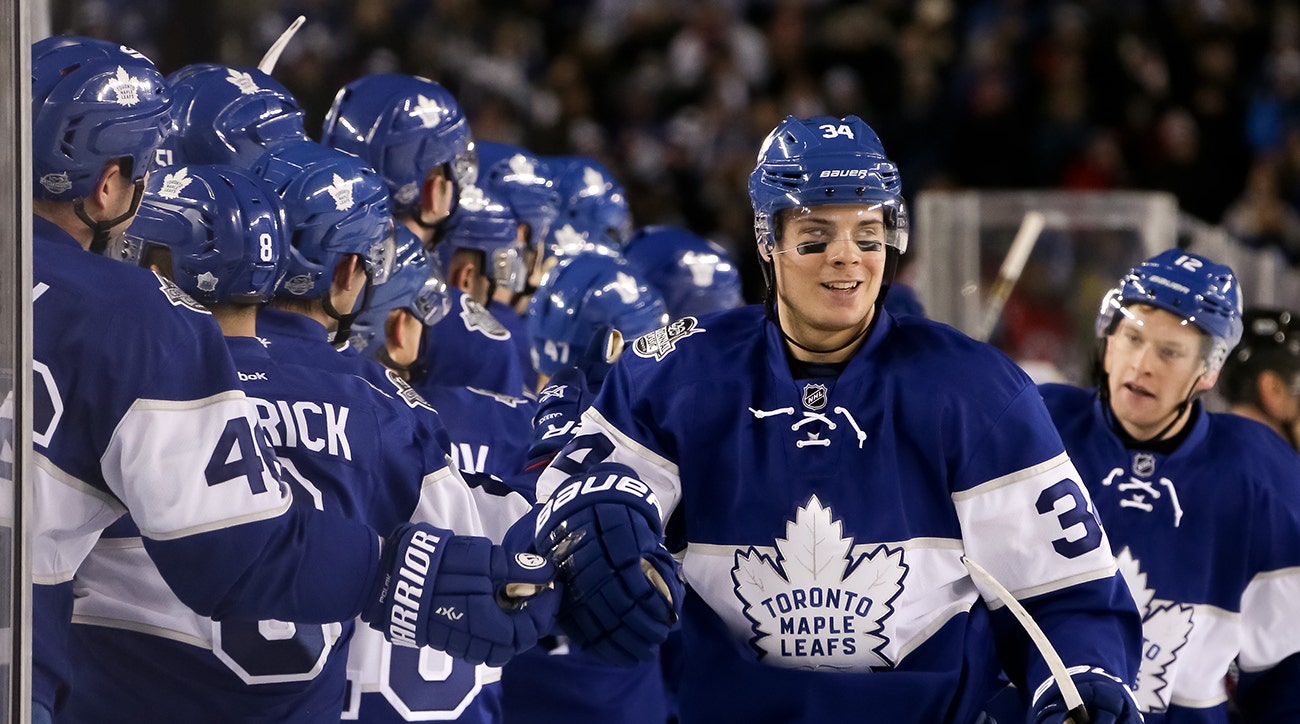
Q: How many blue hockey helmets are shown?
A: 14